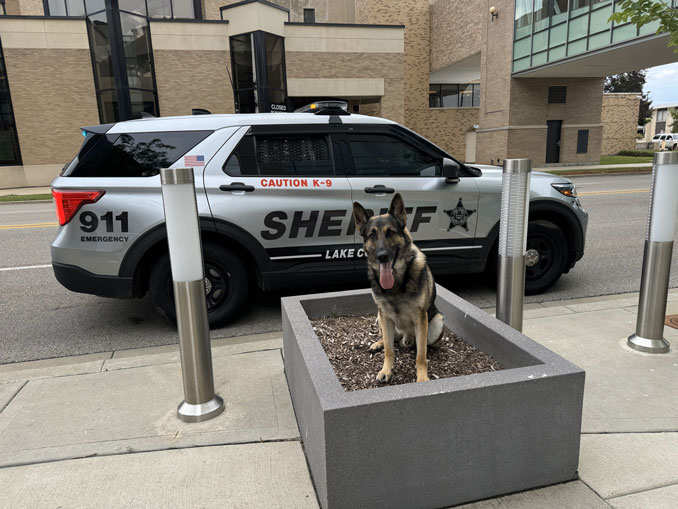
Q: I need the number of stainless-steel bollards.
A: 3